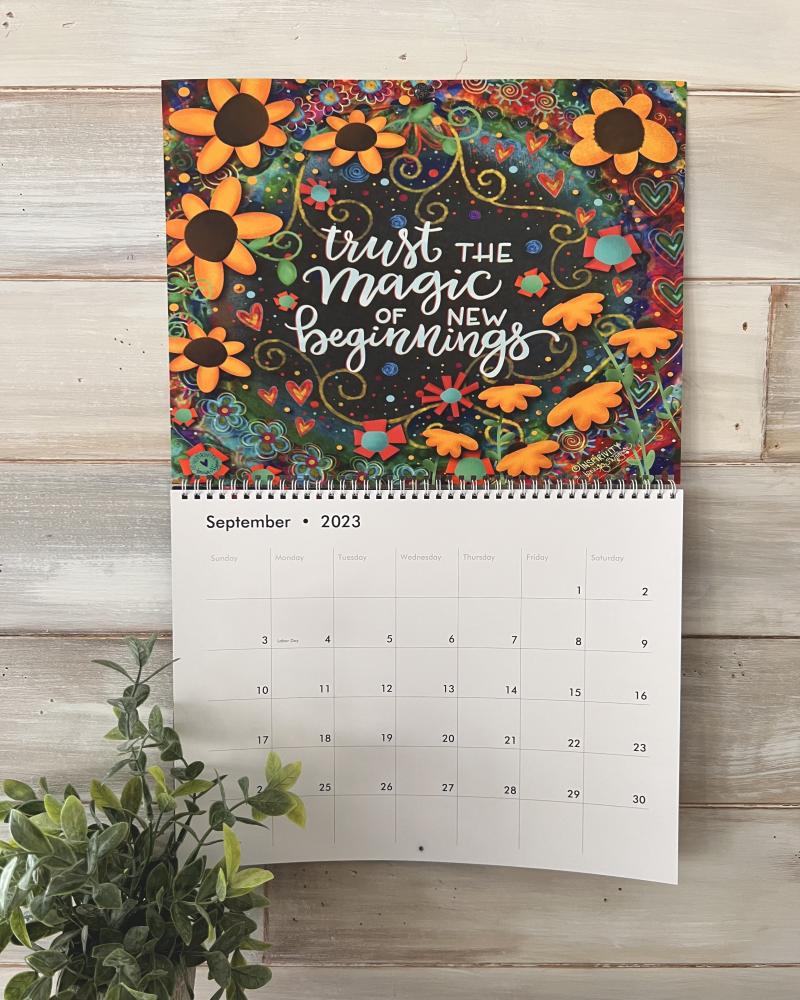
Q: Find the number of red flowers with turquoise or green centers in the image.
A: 10